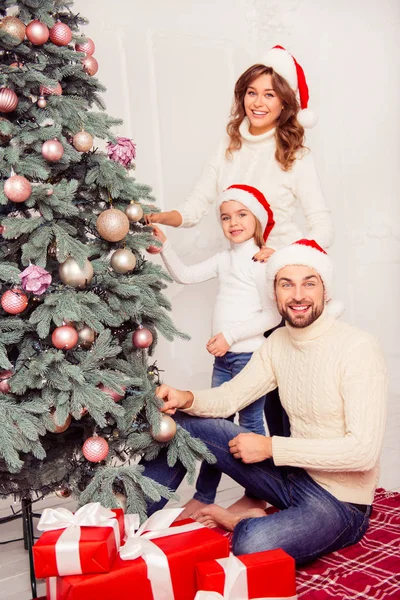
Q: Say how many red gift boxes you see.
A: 3